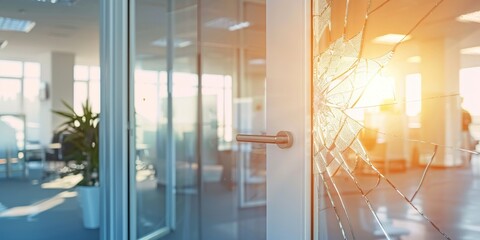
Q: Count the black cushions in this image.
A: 0